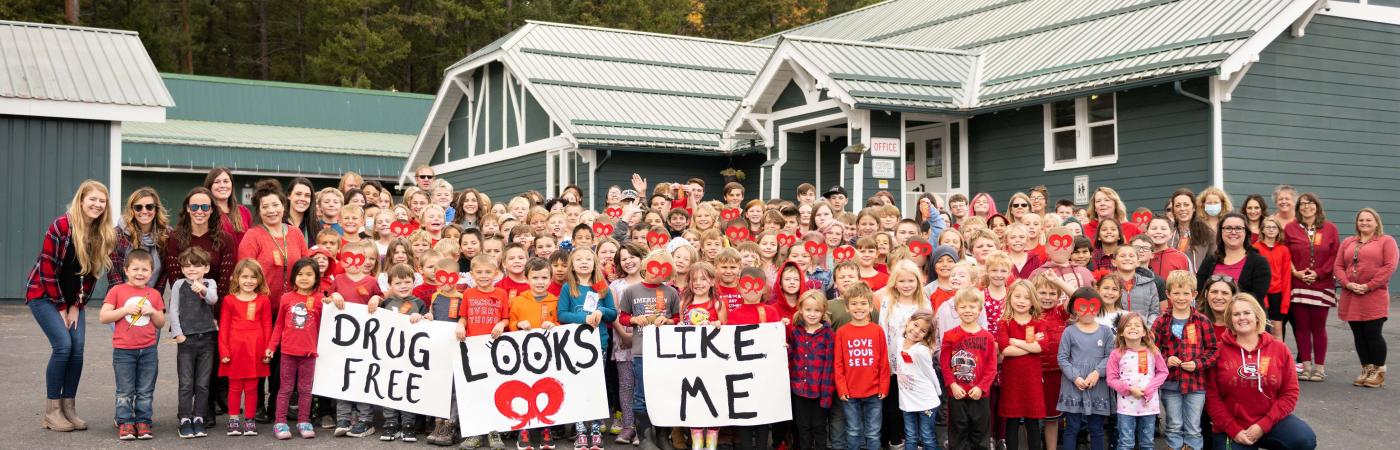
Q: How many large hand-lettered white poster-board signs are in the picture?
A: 3